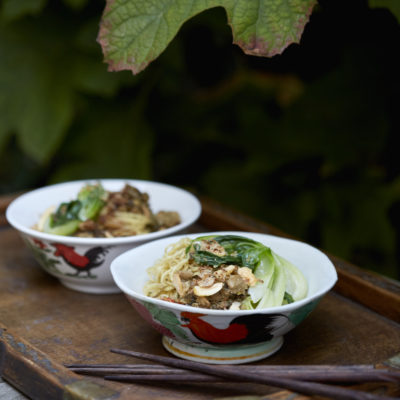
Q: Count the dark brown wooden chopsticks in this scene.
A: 4